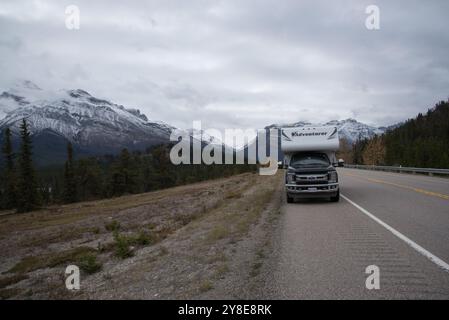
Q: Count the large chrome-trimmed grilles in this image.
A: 1